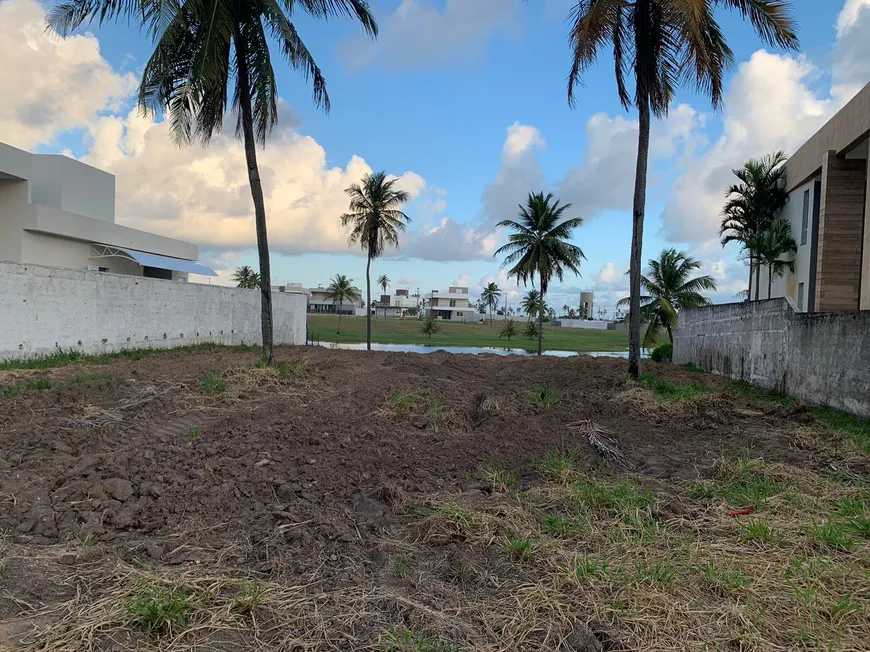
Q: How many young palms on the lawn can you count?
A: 3